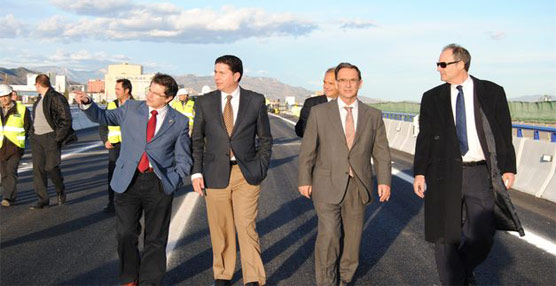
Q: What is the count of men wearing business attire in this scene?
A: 5